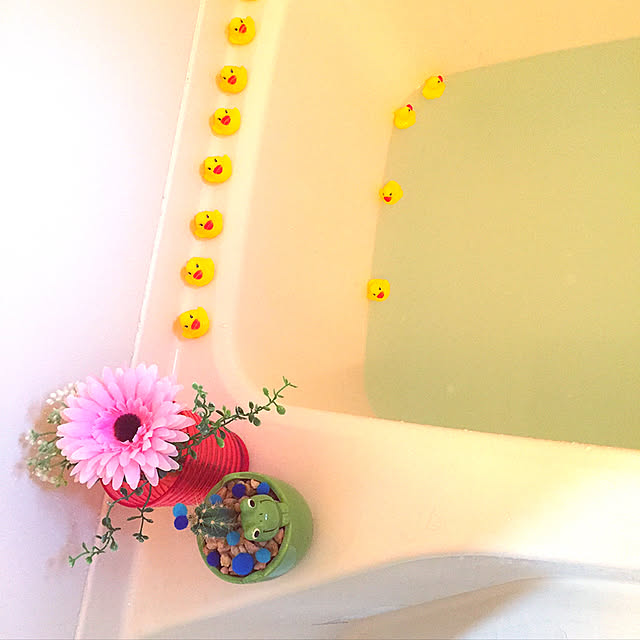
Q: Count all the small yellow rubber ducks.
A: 11